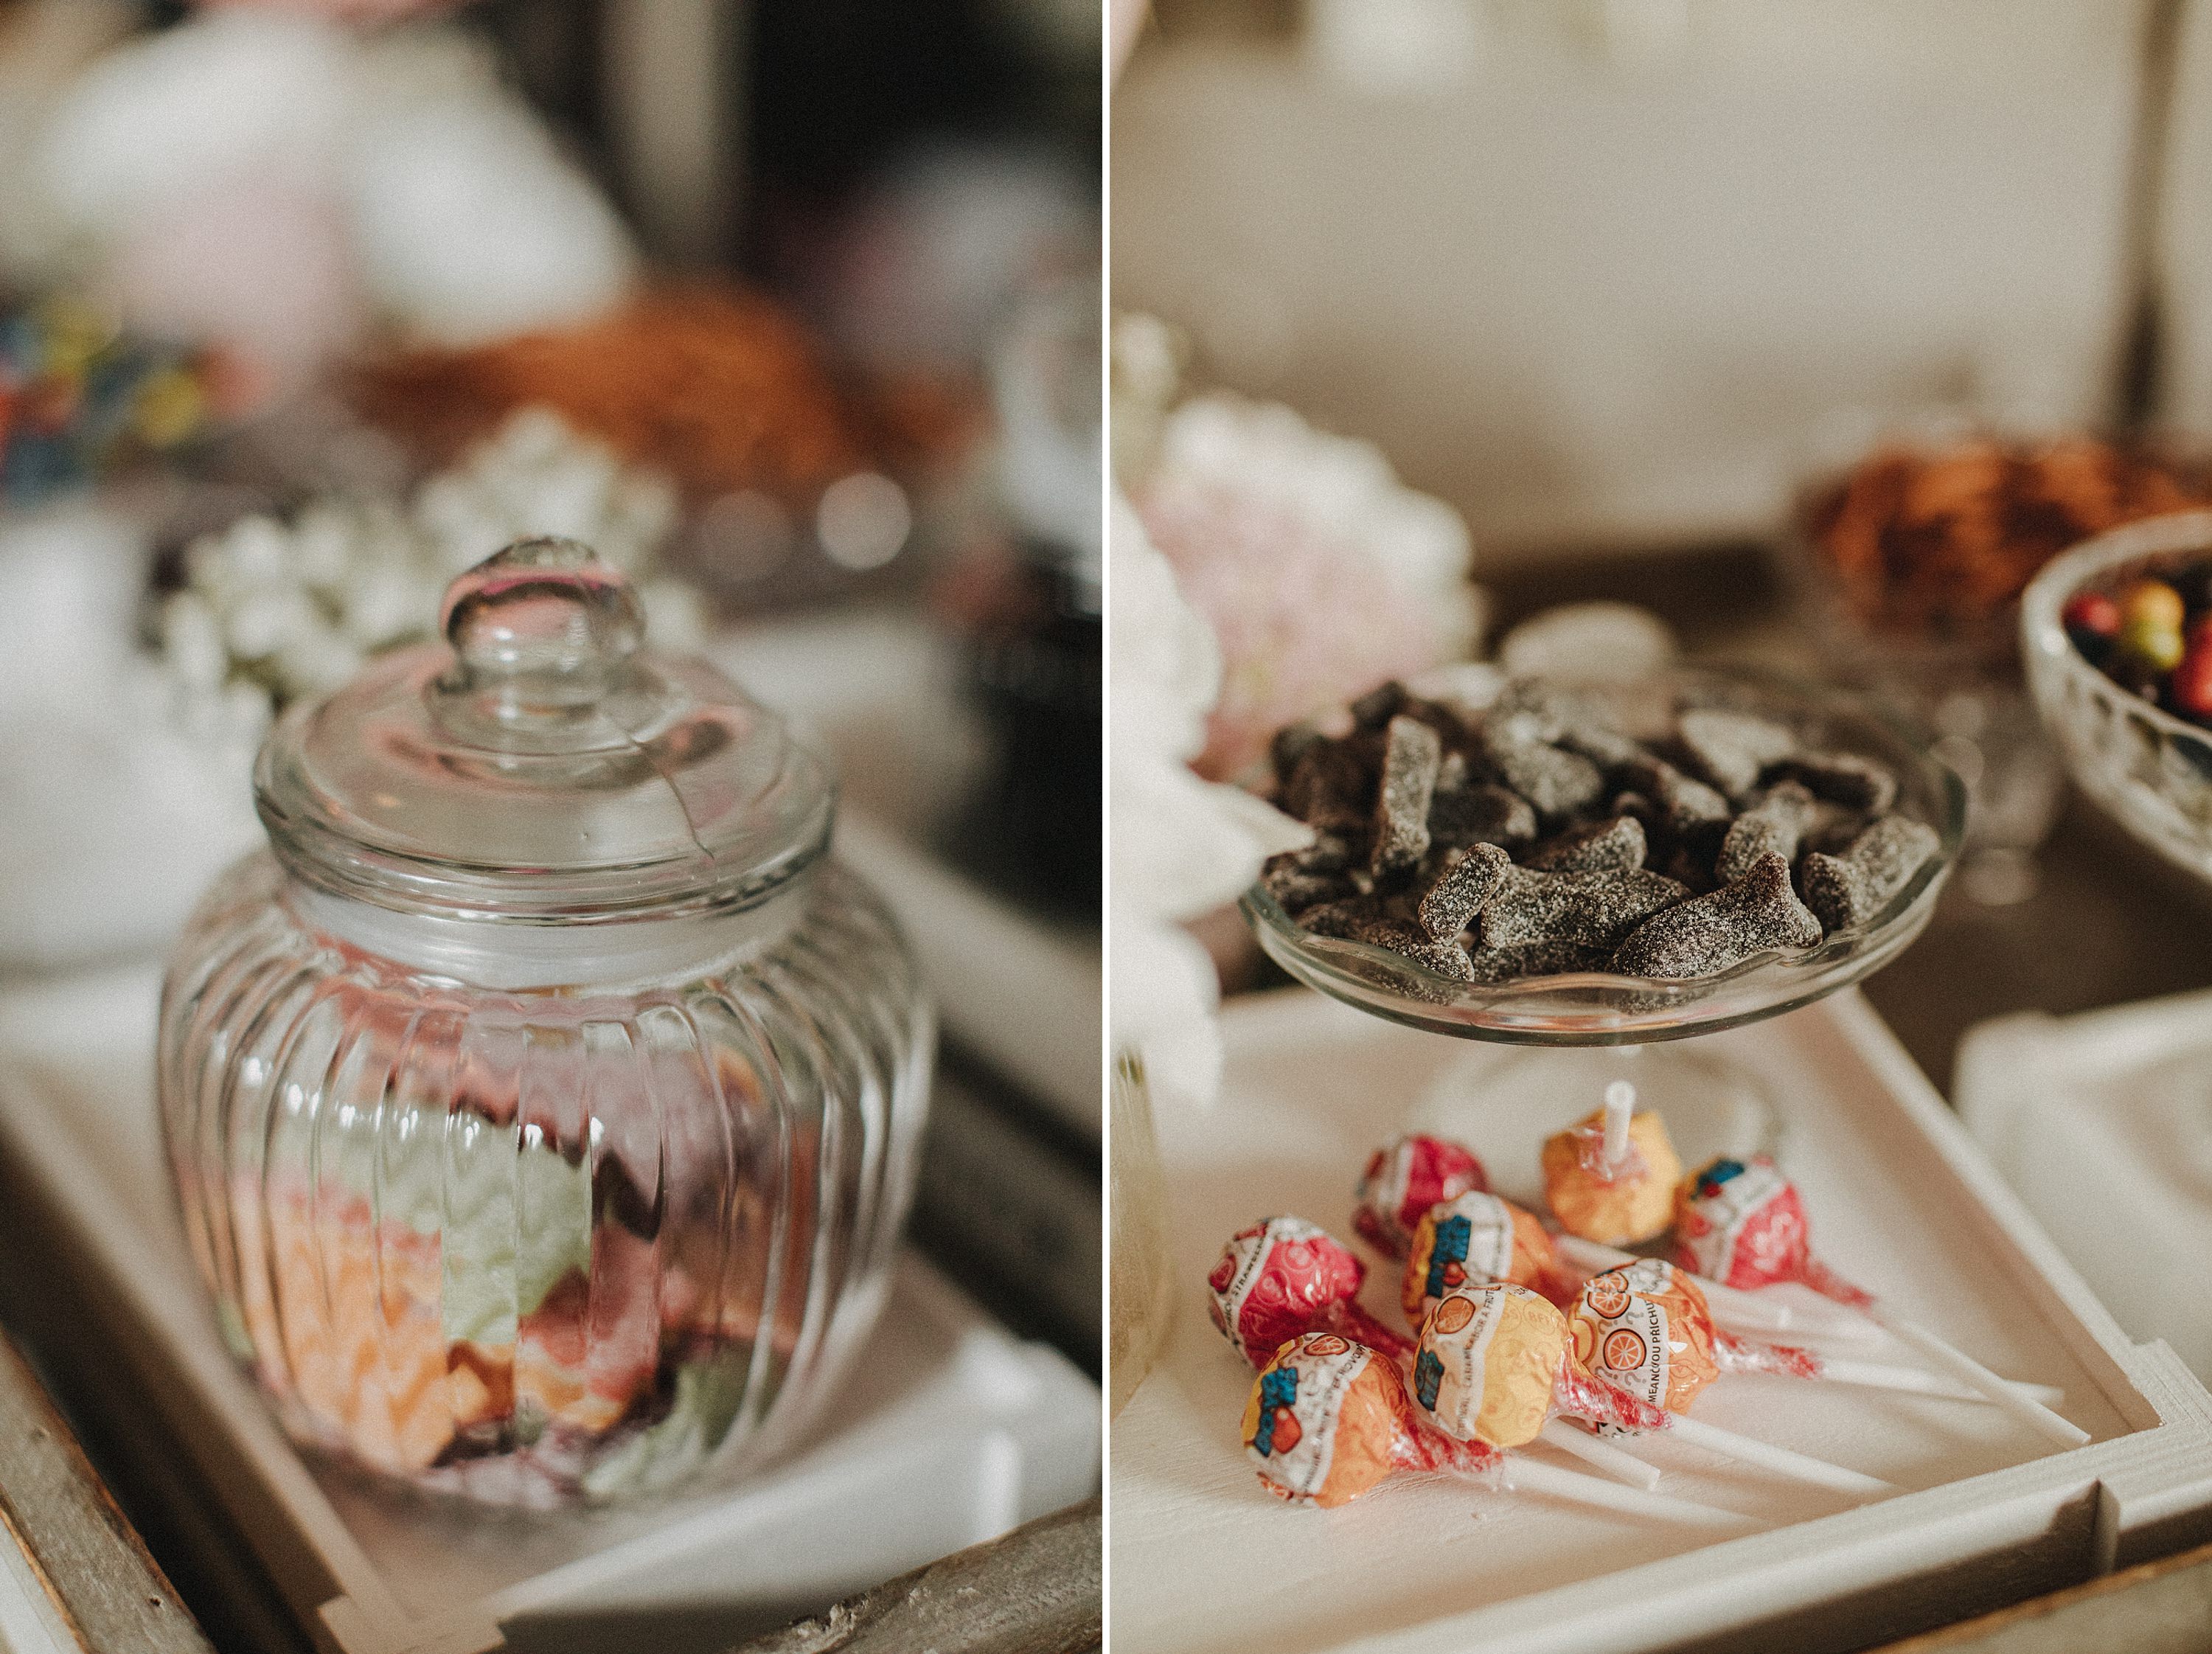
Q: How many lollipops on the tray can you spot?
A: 8